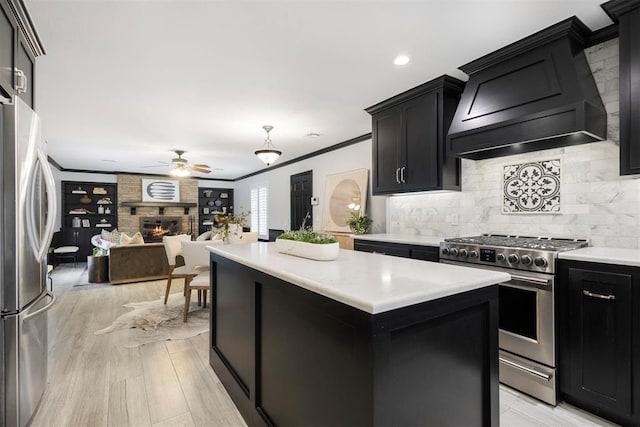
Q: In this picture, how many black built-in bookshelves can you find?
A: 2